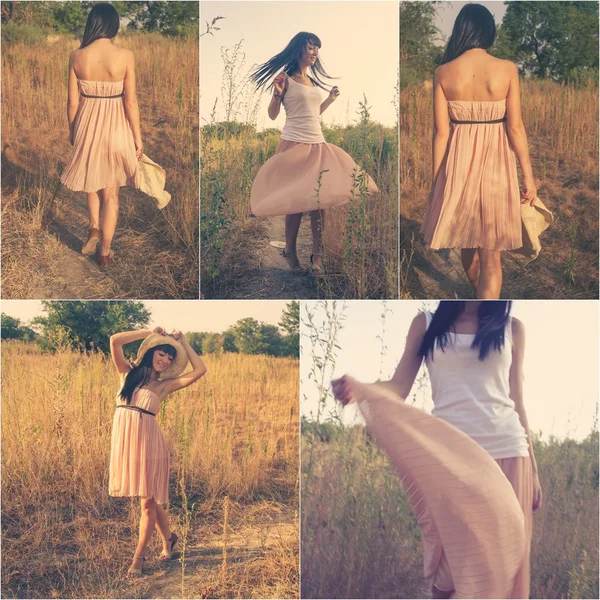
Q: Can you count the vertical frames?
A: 3